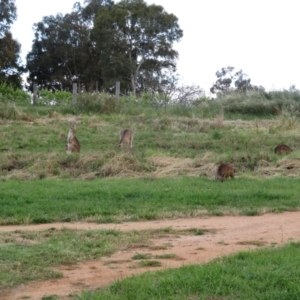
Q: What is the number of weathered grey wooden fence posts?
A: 3